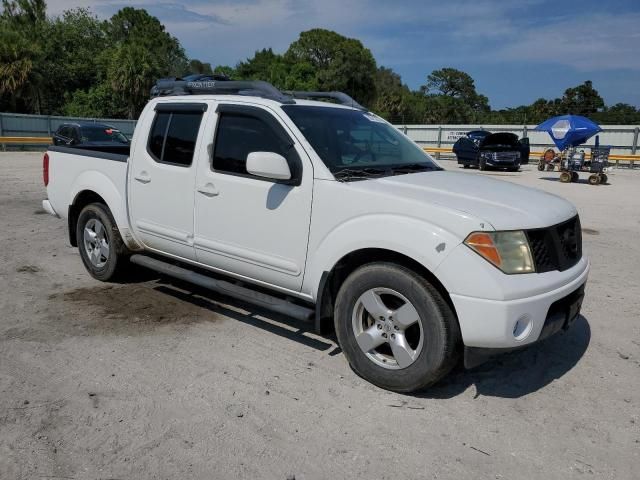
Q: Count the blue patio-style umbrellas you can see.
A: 1